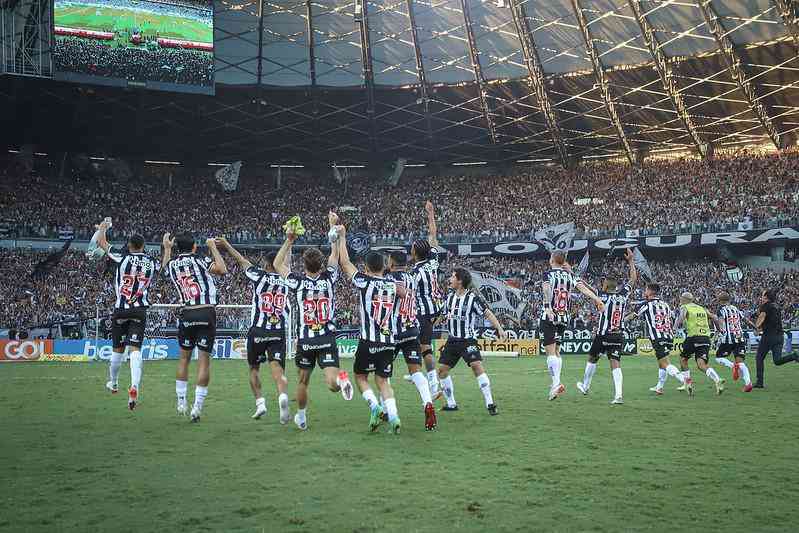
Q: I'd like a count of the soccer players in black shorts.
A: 13